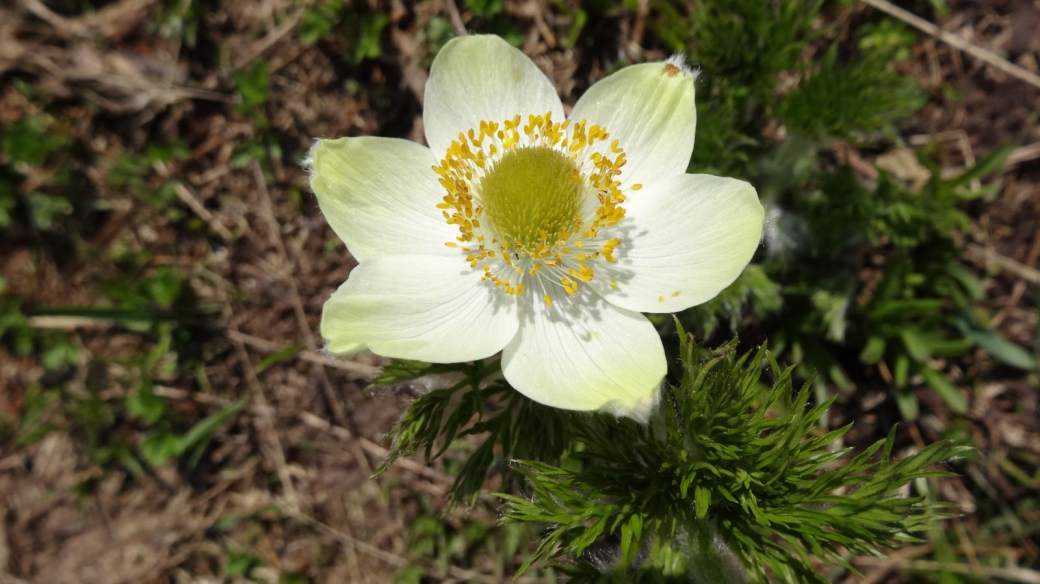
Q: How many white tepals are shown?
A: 6